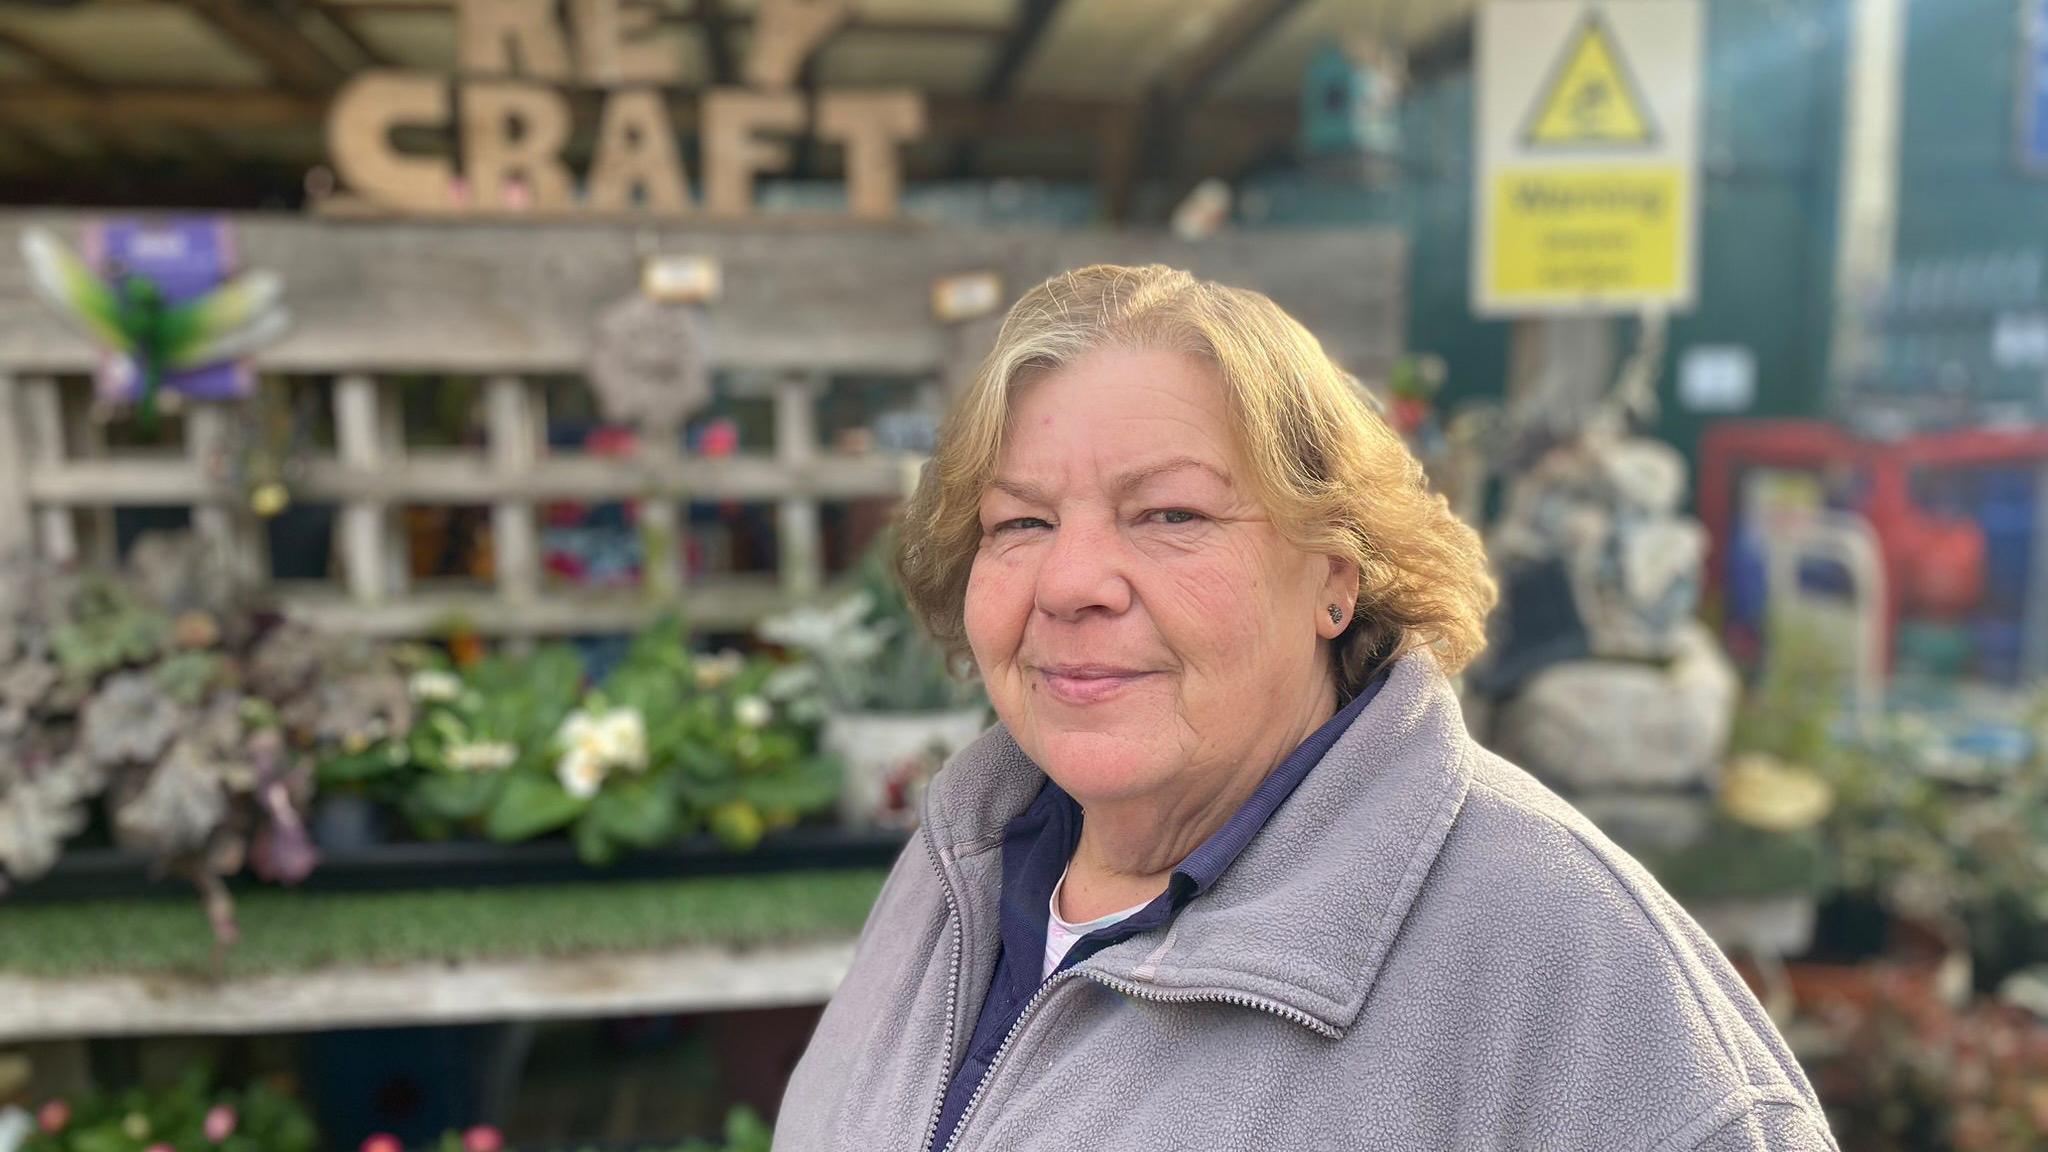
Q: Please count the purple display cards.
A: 1